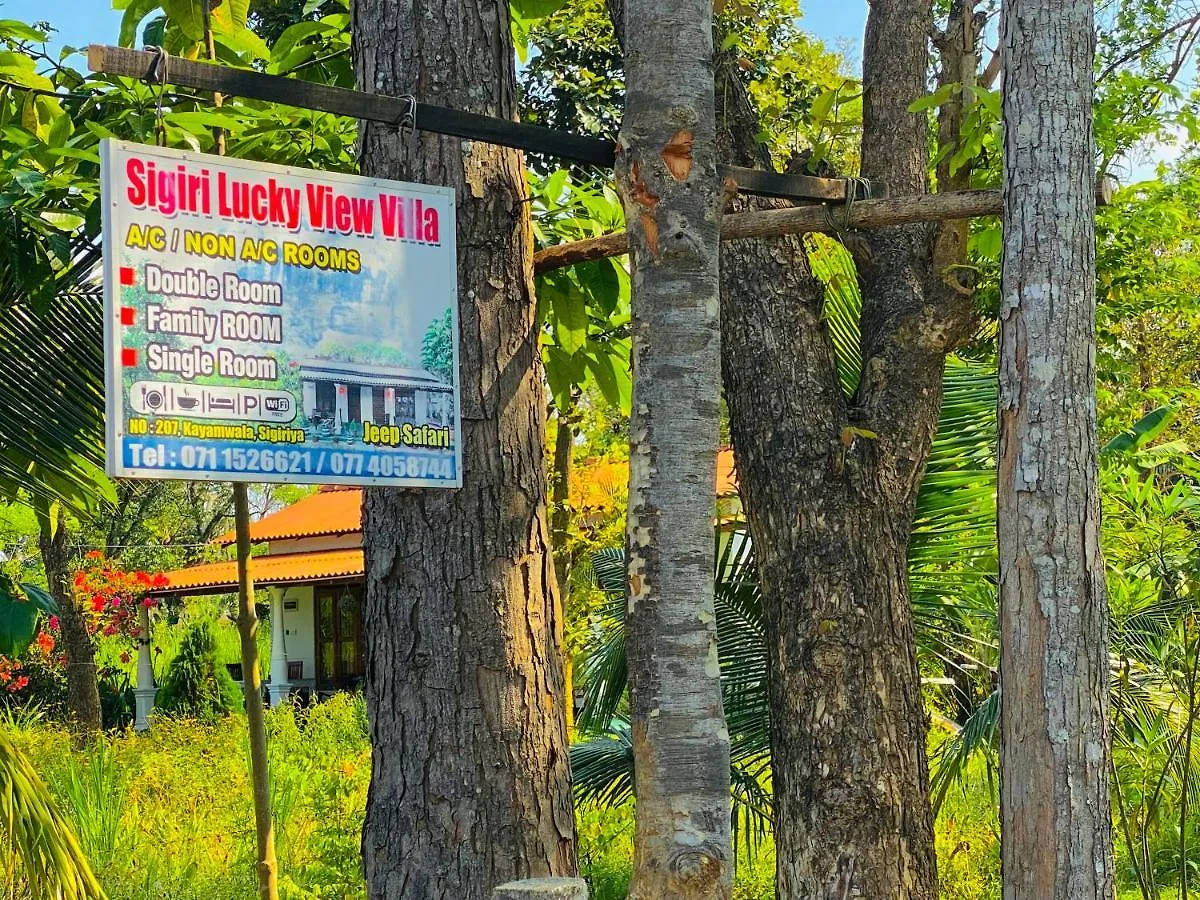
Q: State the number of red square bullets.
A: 3